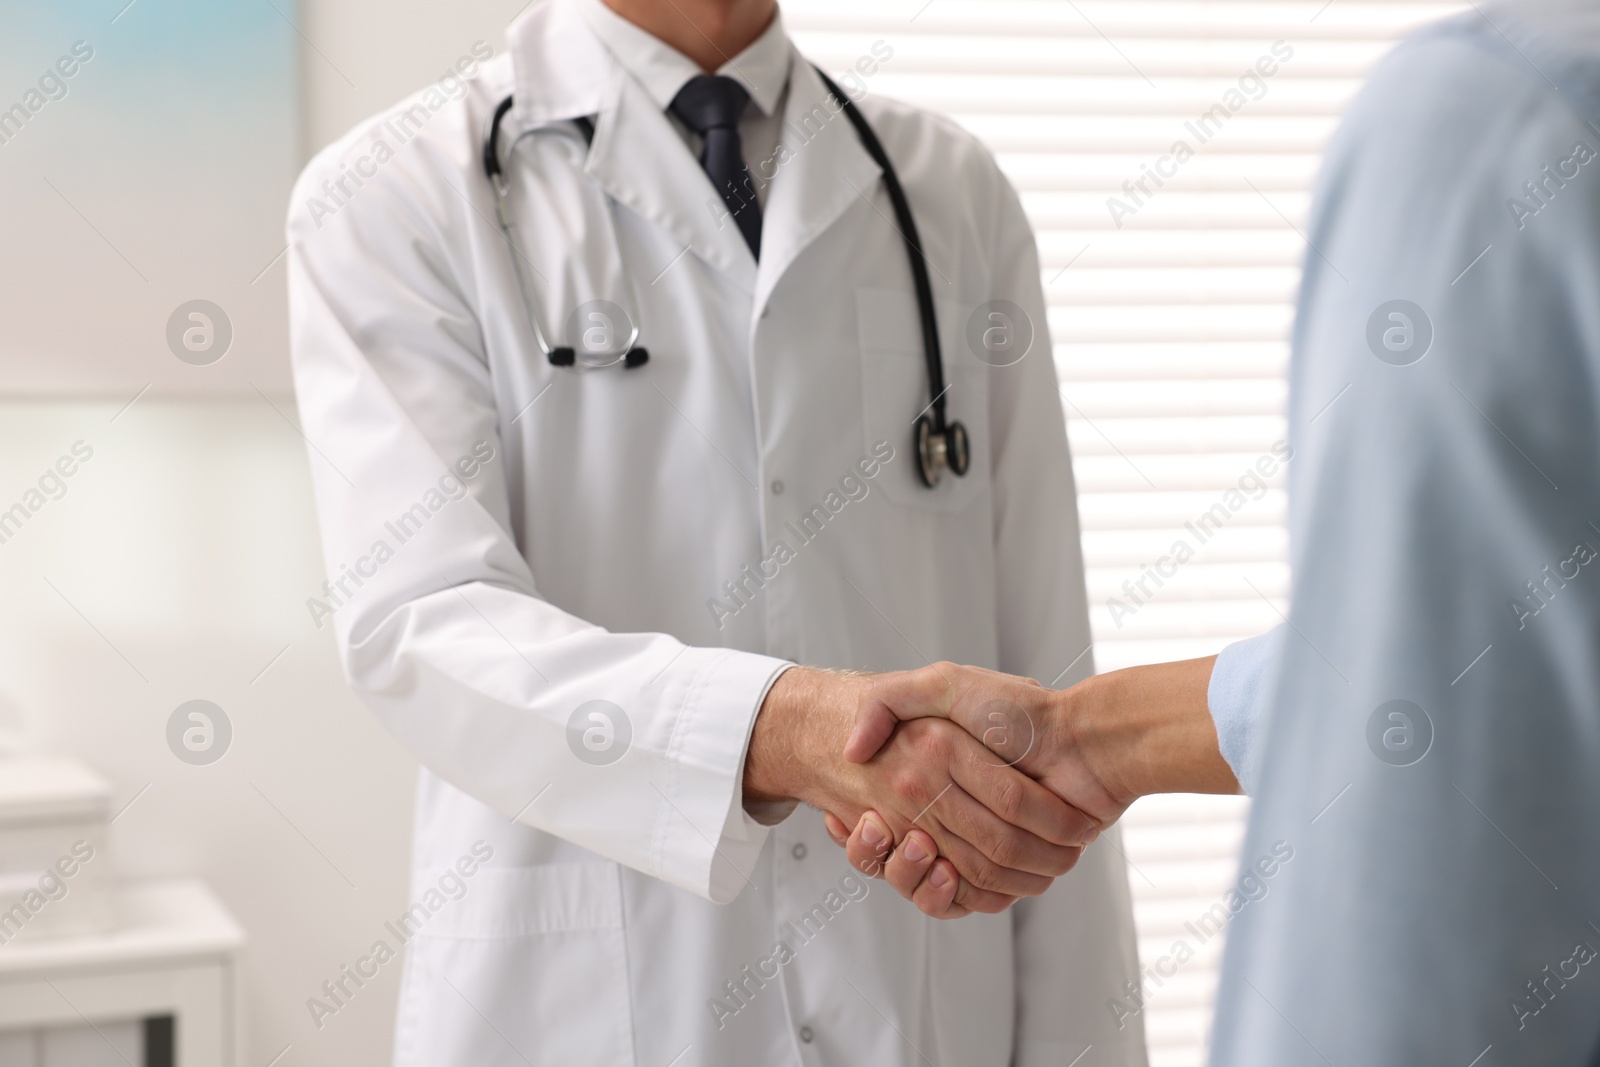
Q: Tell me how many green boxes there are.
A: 0